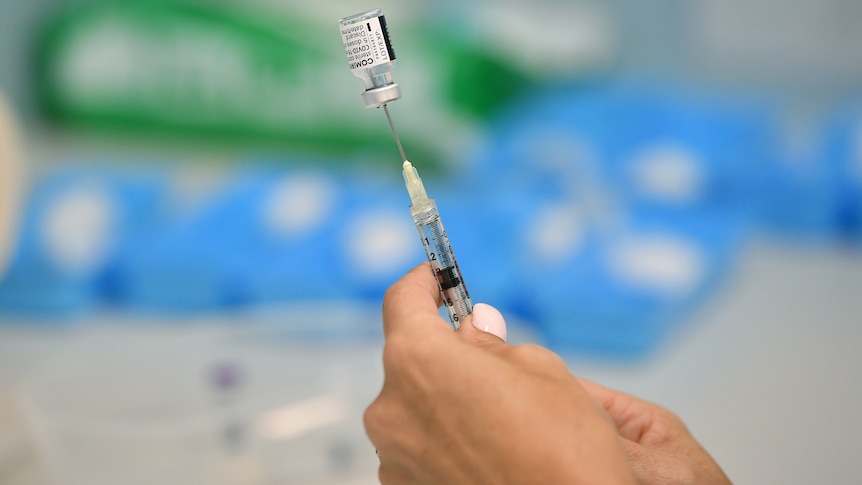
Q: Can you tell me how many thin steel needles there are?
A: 1